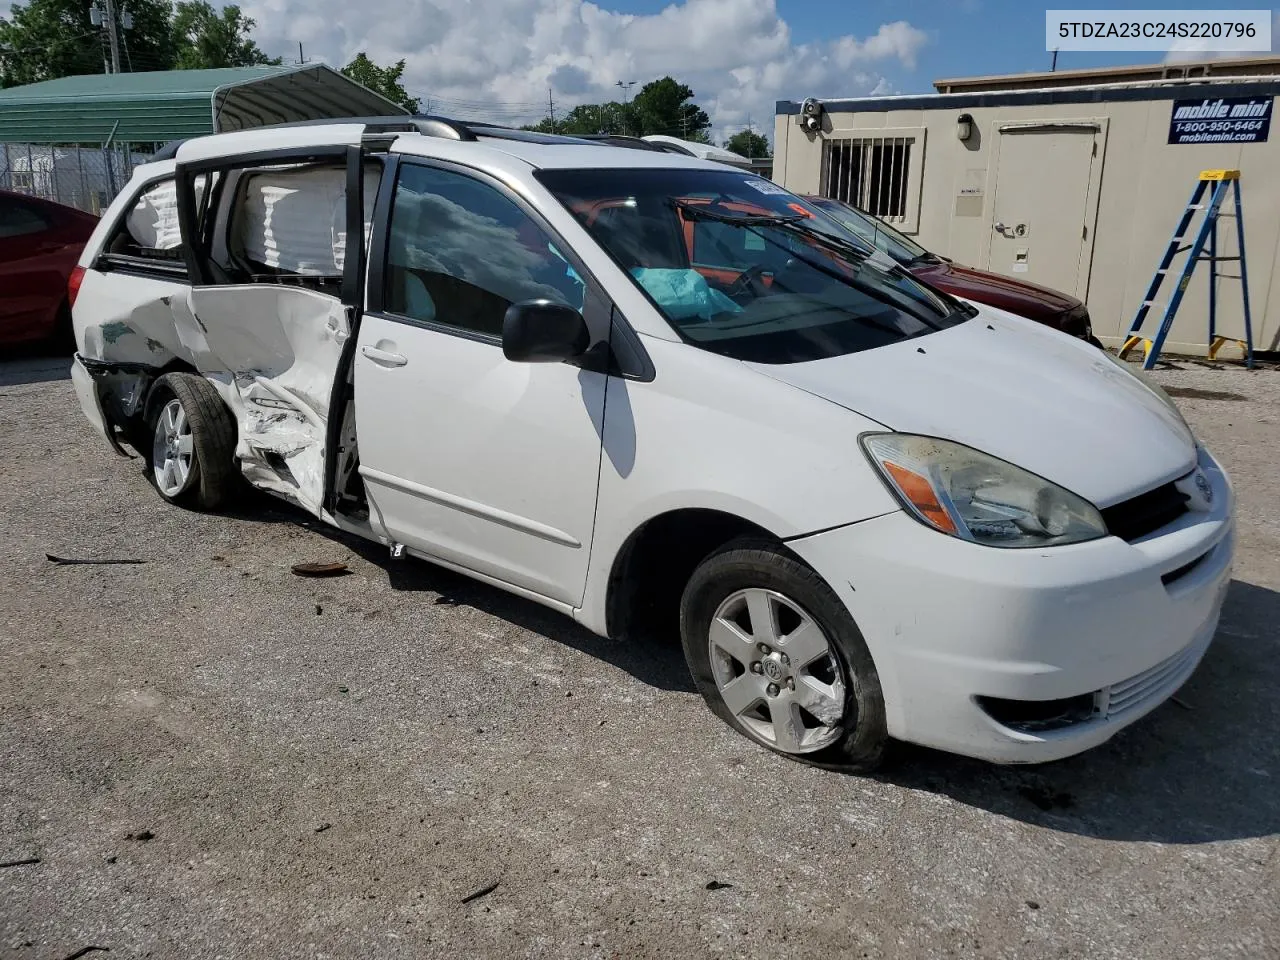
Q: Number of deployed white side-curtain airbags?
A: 2